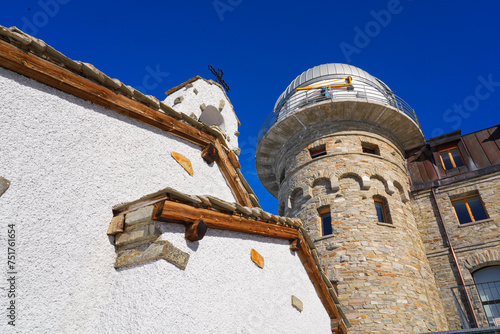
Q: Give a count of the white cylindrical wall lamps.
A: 0